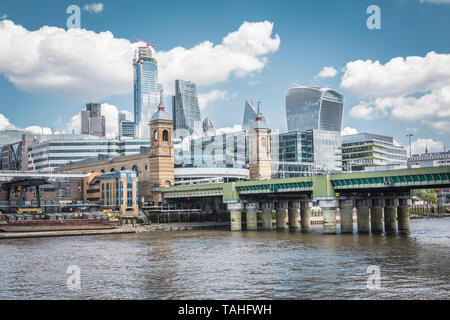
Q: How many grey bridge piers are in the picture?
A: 12